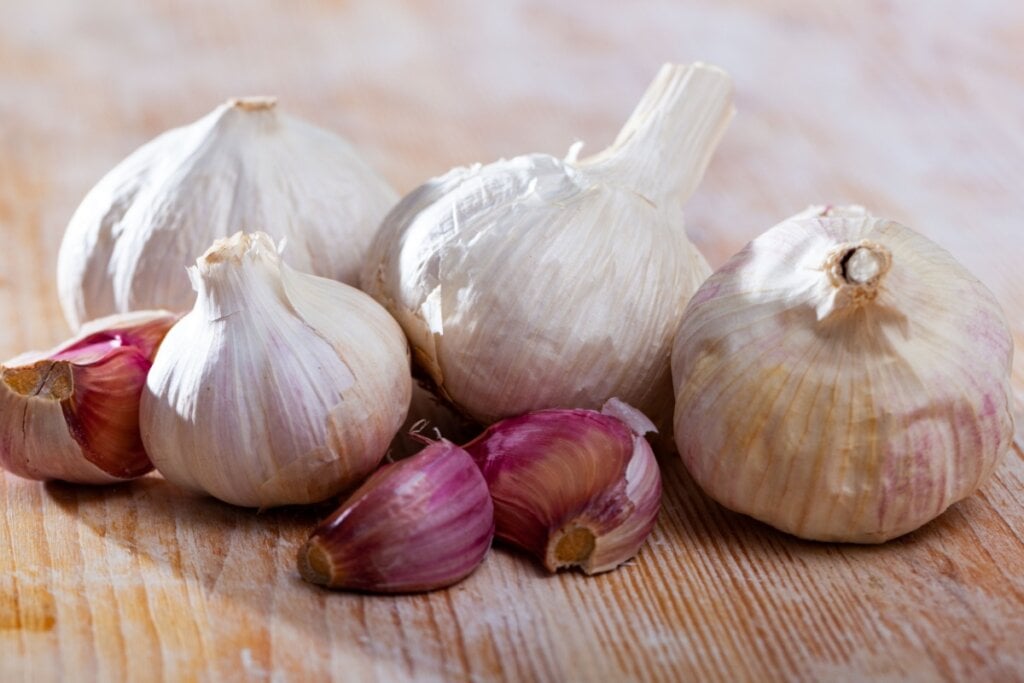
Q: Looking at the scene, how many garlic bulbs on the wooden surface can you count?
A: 4